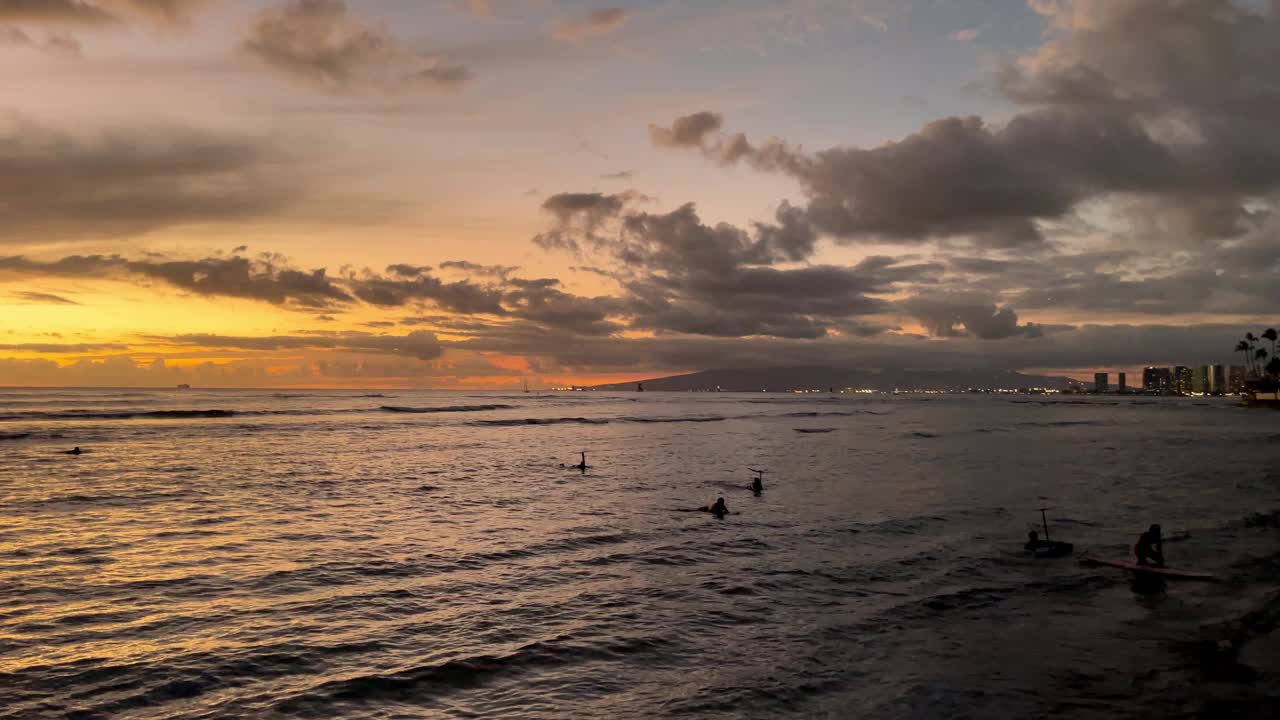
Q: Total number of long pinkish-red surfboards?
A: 1